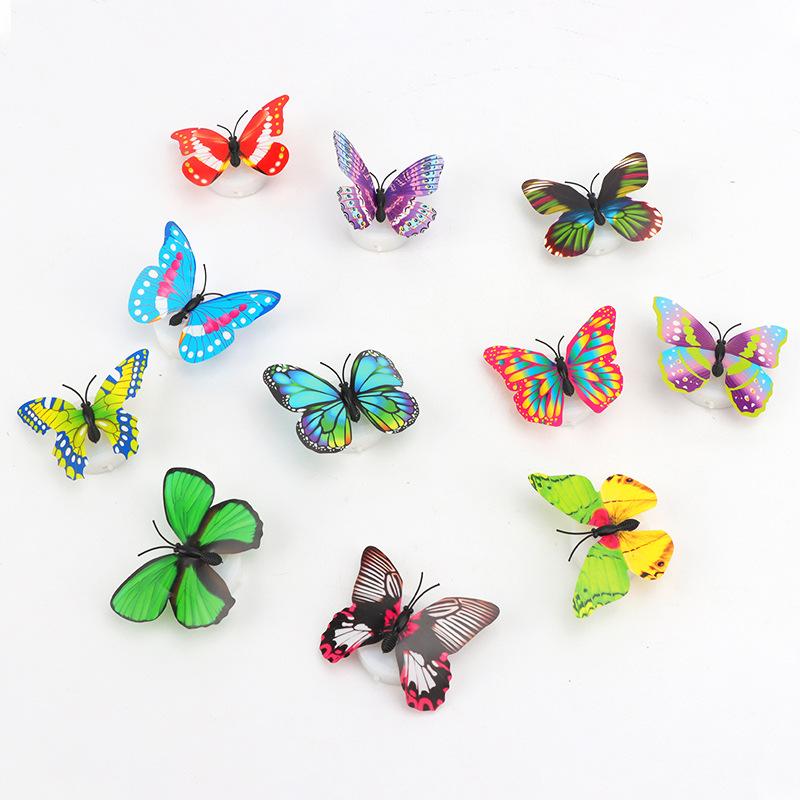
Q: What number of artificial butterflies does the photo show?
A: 11